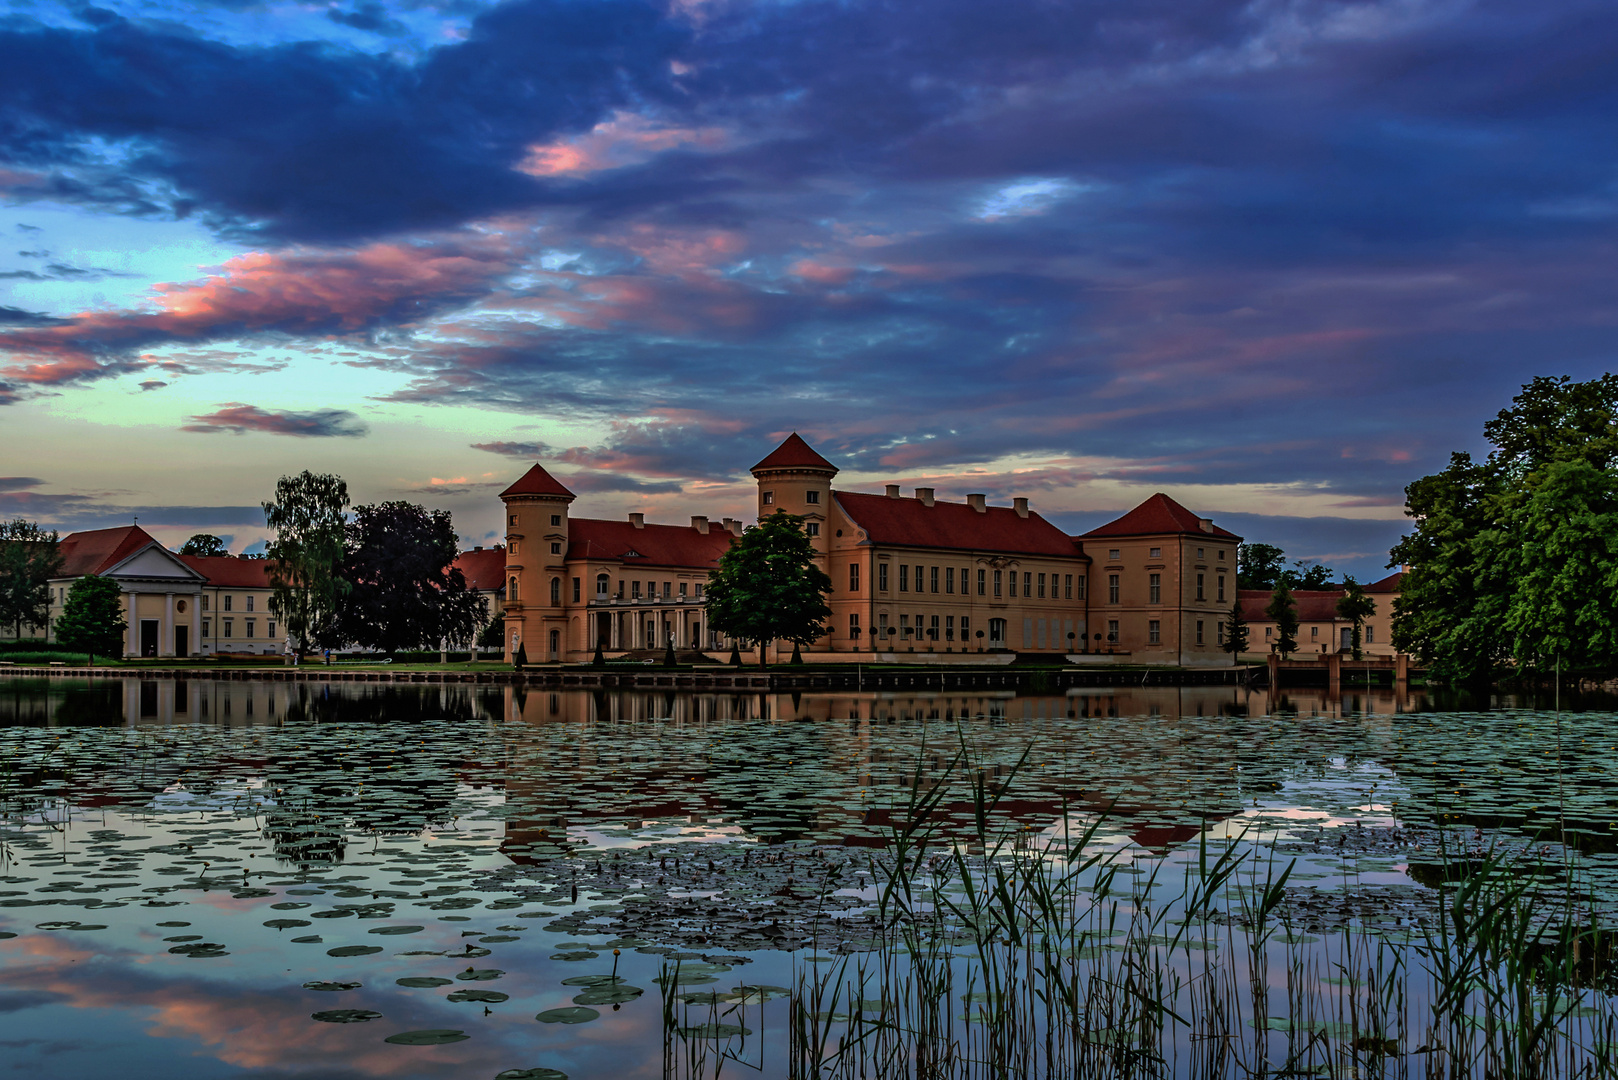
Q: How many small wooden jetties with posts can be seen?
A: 1